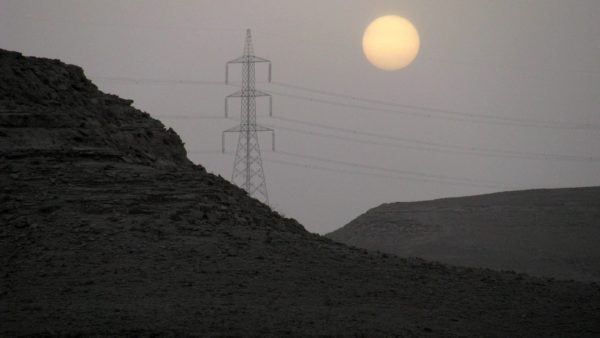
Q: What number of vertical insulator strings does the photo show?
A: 6